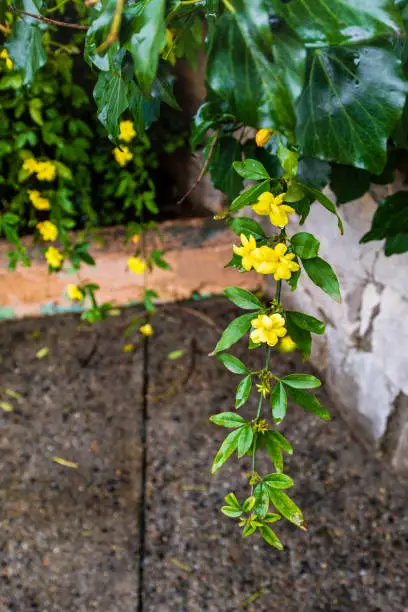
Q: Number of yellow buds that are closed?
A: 1